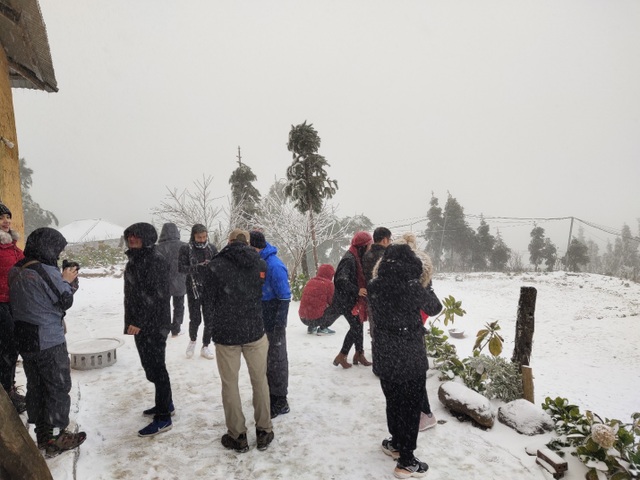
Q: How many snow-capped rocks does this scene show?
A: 2